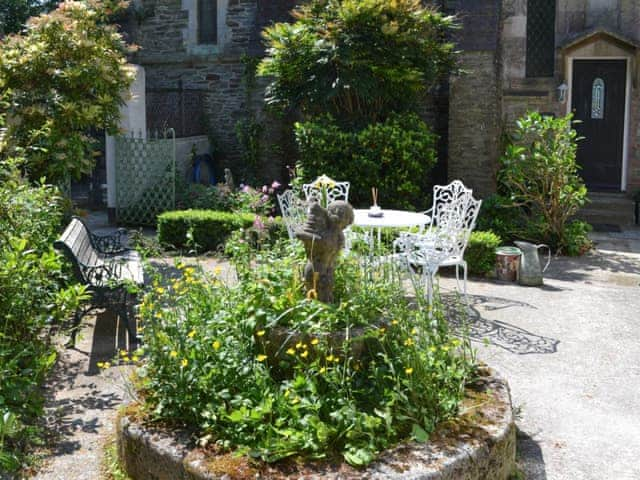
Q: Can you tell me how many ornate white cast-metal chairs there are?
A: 4